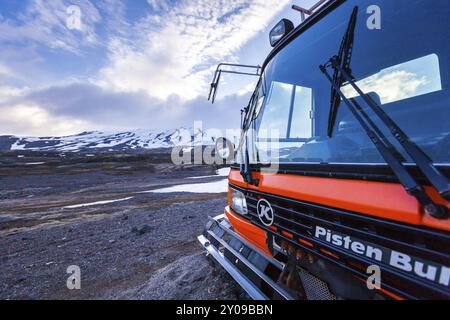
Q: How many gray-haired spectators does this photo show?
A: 0